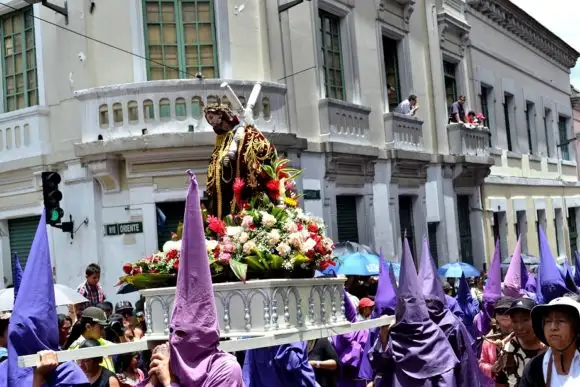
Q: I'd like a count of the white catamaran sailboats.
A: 0